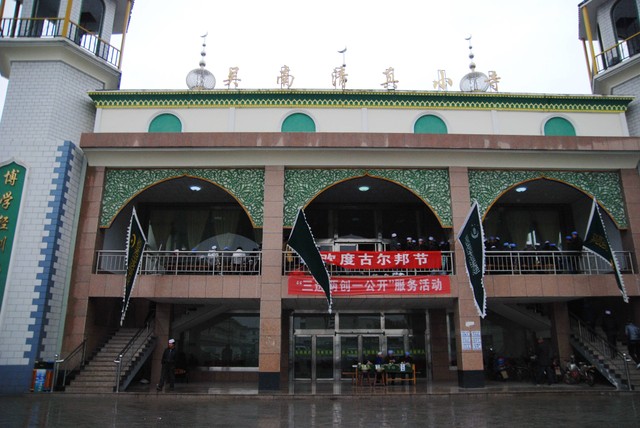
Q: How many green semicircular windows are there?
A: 4